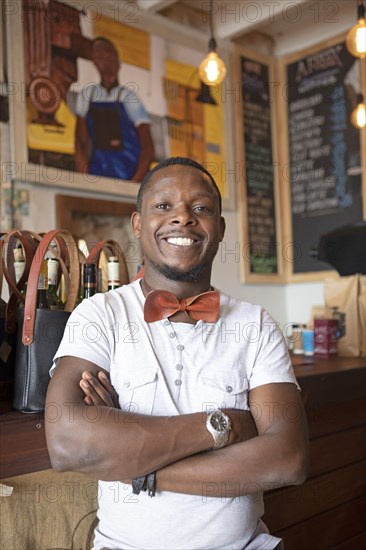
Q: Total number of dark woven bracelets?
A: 2